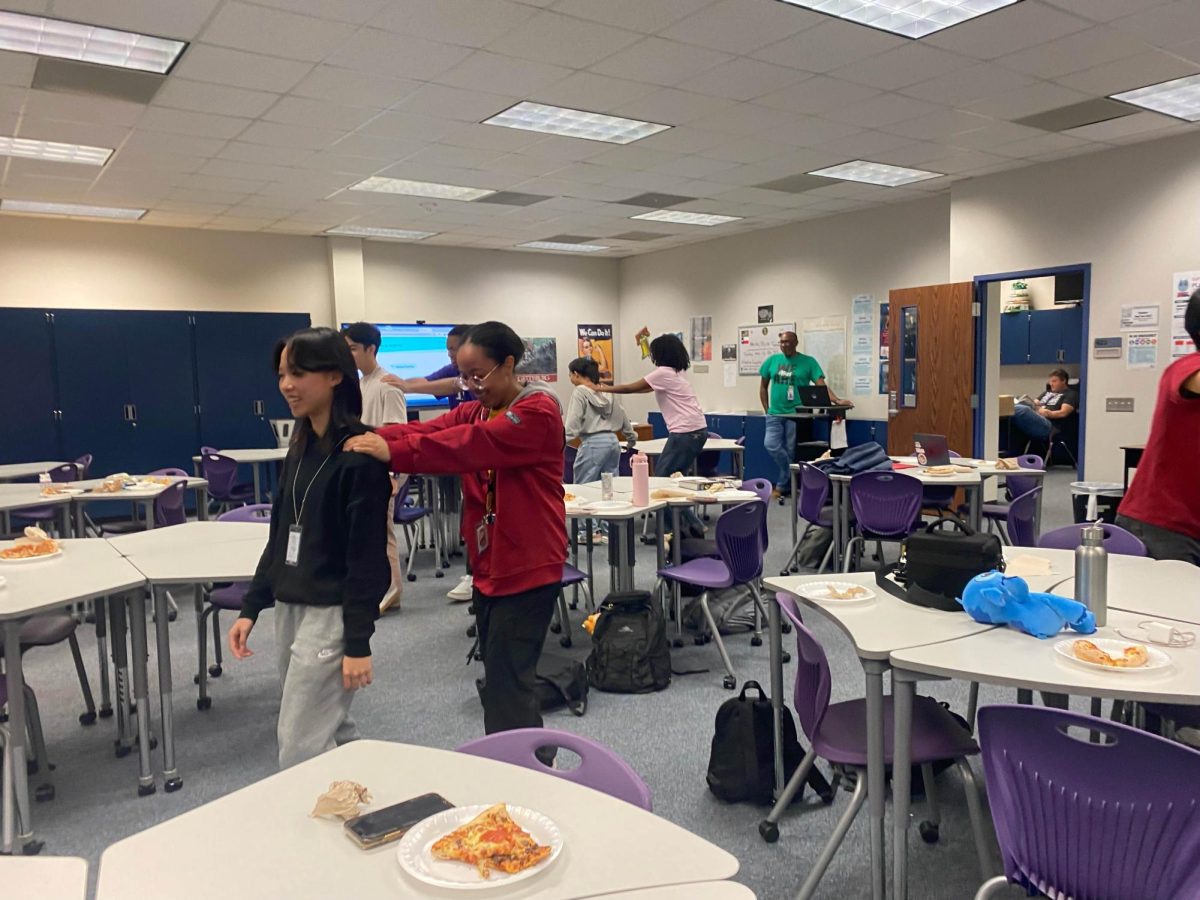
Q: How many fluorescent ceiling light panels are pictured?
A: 11